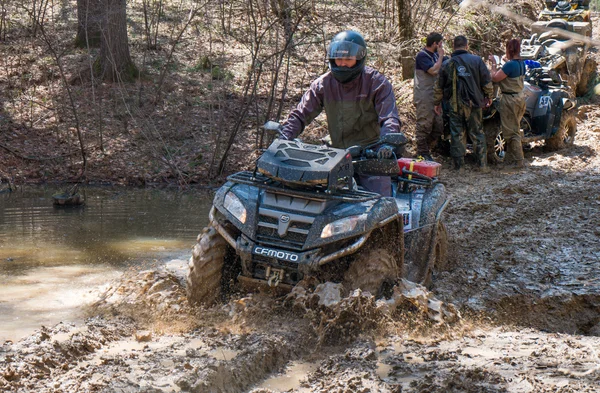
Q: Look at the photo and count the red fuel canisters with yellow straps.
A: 1